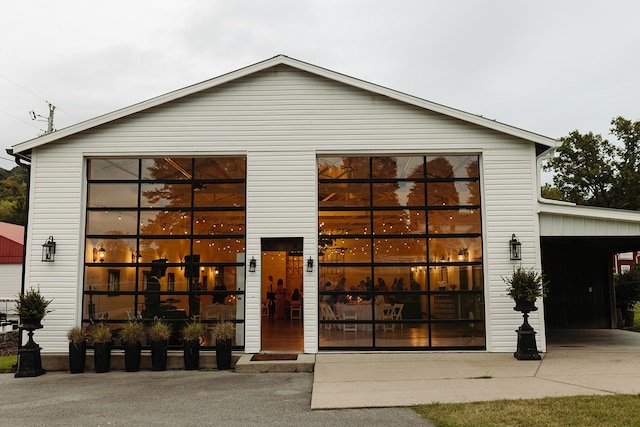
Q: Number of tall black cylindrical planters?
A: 6